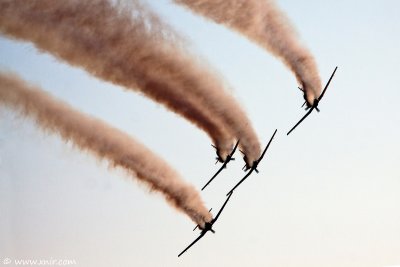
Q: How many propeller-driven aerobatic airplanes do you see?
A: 4